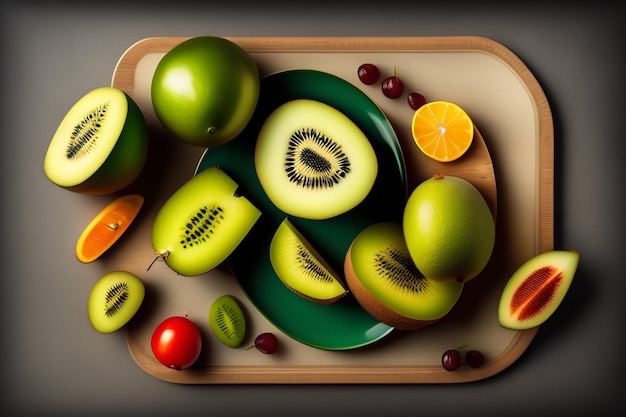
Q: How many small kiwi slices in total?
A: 2